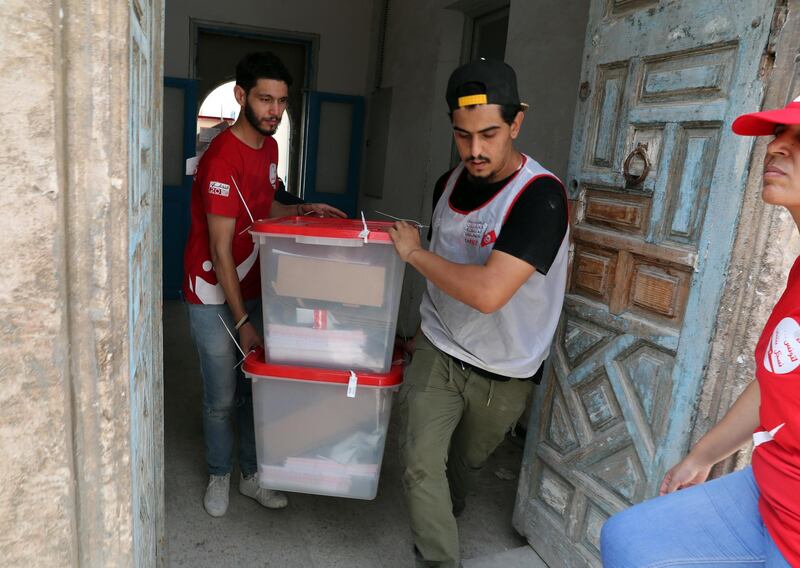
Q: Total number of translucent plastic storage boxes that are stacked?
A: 2